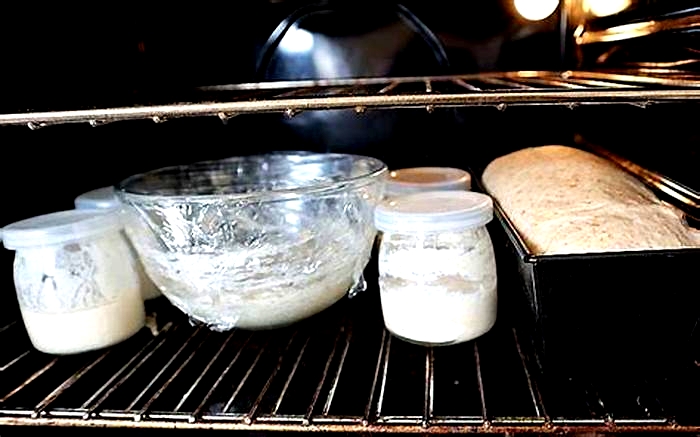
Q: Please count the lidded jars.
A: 4